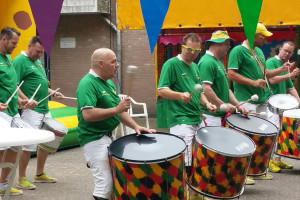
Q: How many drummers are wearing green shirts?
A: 7